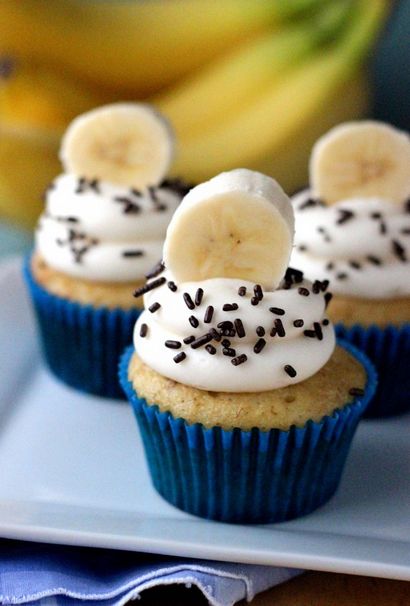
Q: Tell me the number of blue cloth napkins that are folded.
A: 1